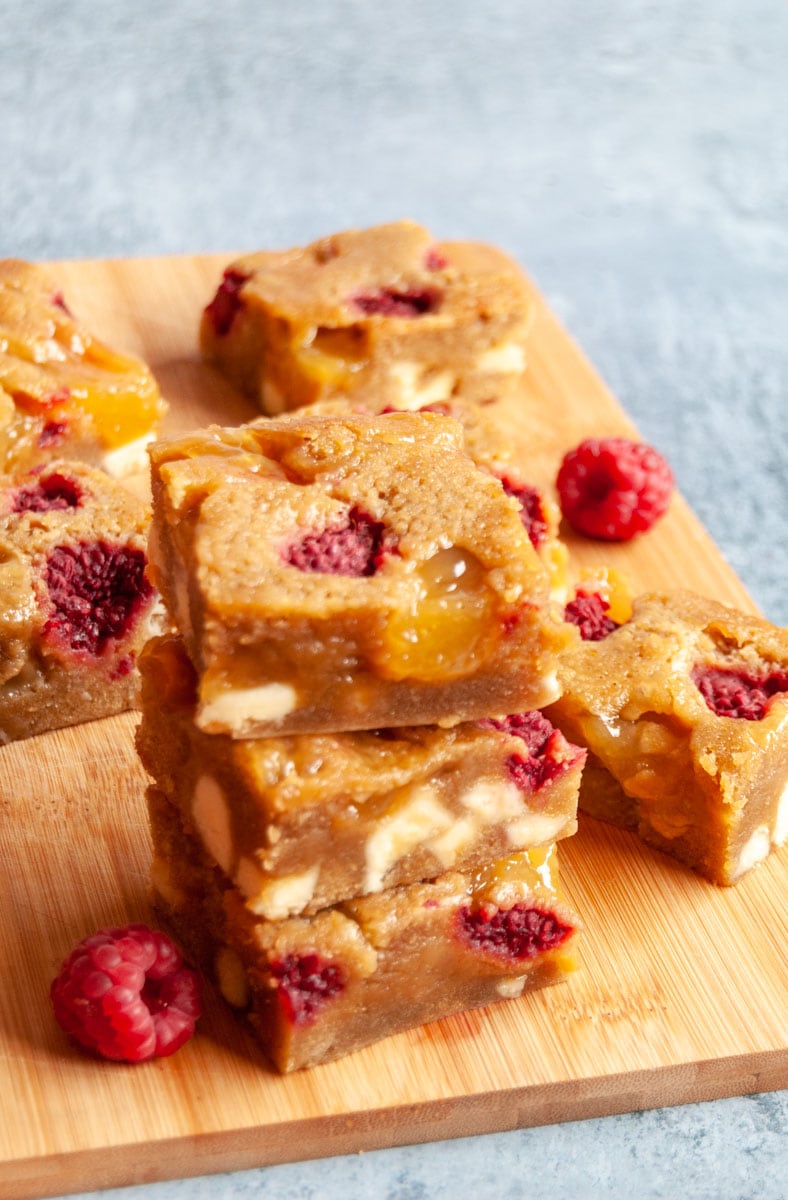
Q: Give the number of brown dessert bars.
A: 8